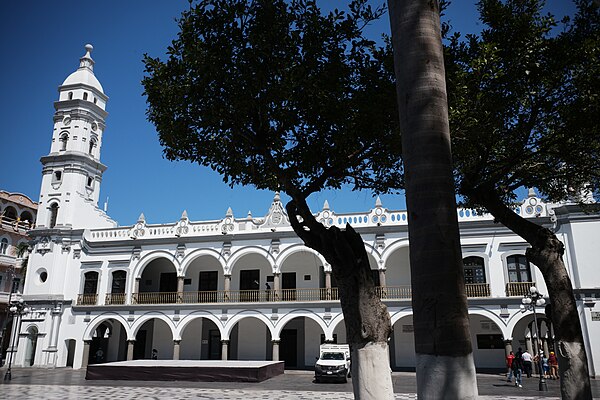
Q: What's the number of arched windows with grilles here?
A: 4